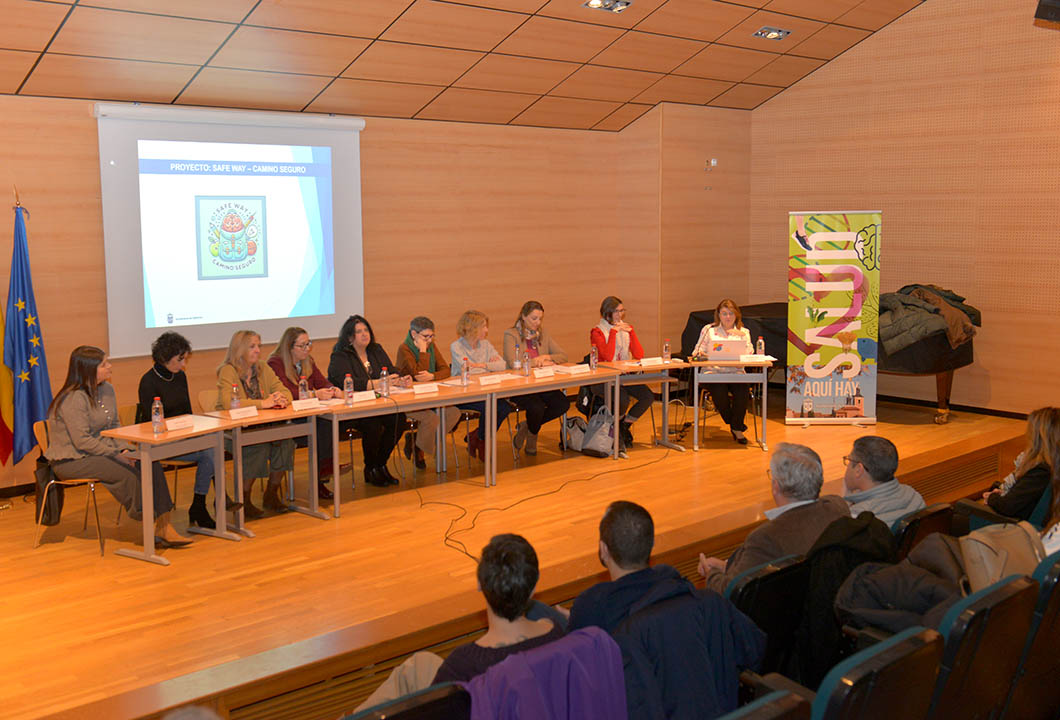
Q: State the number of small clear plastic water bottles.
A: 11